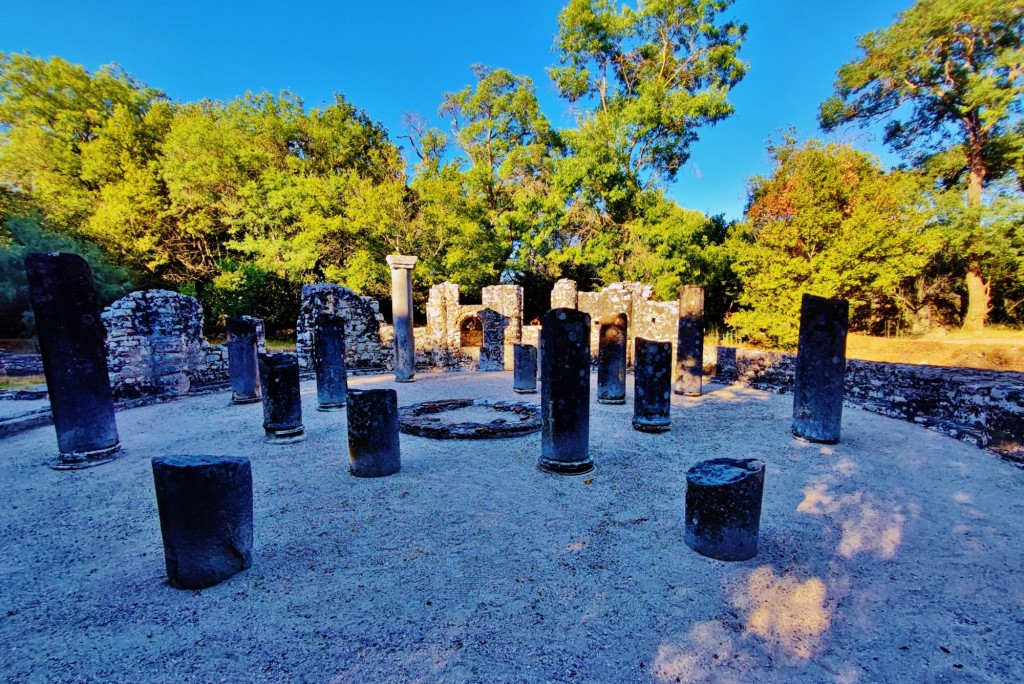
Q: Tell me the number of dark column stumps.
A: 13